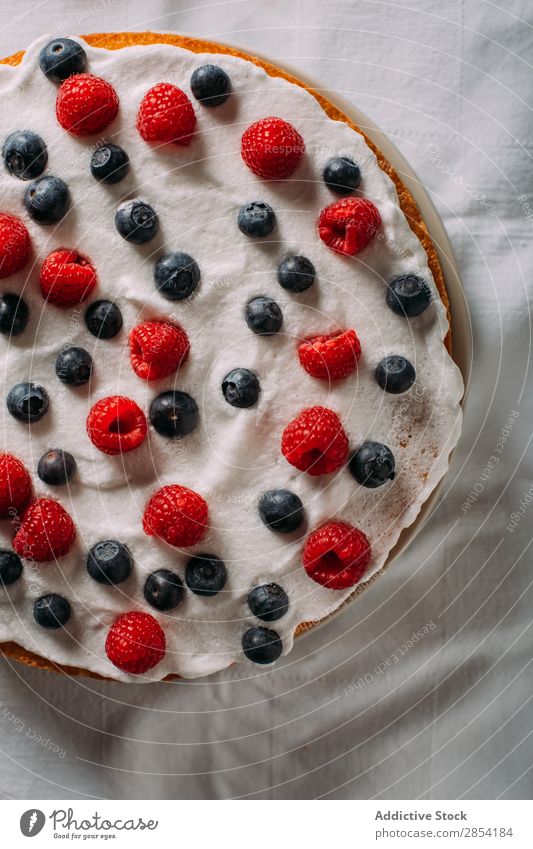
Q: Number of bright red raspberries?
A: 15